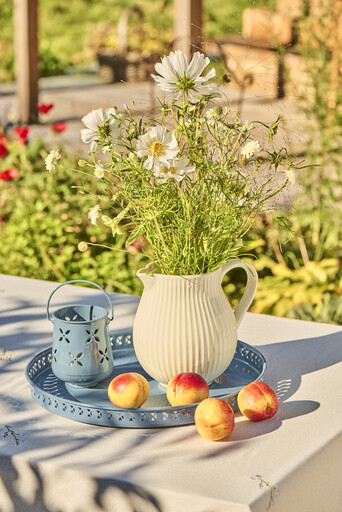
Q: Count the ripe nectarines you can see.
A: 4